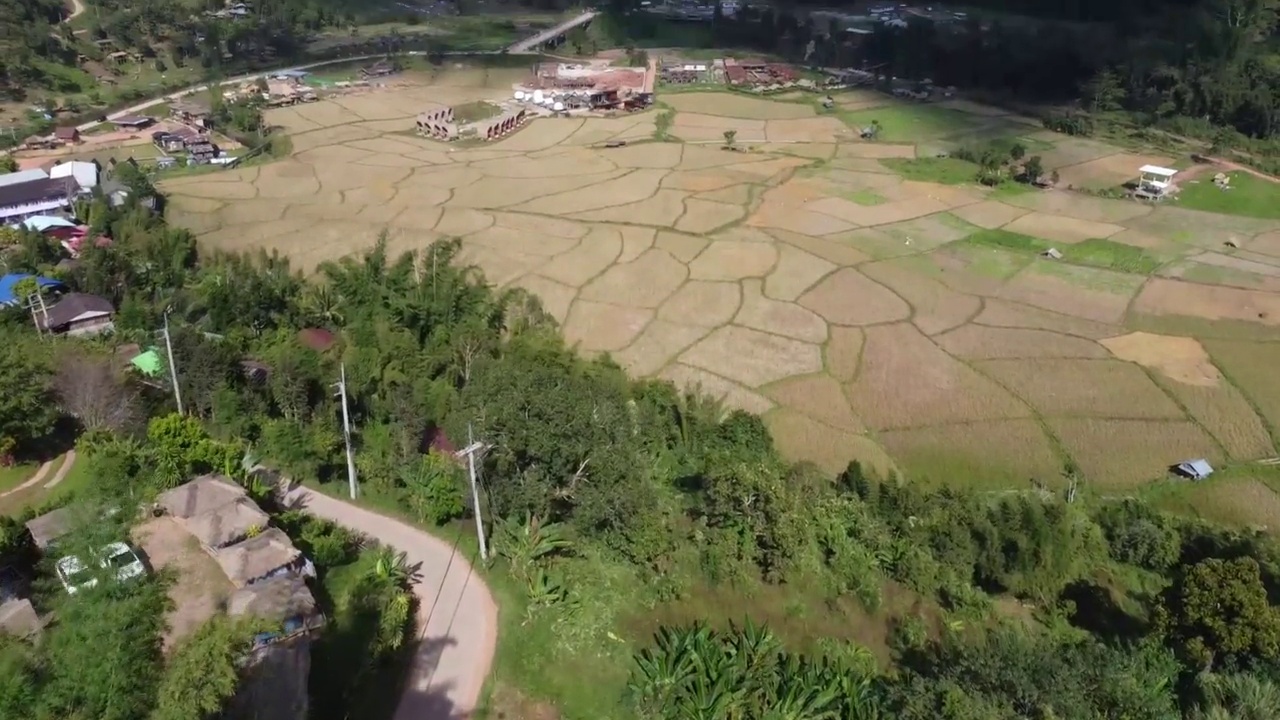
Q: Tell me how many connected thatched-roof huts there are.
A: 4